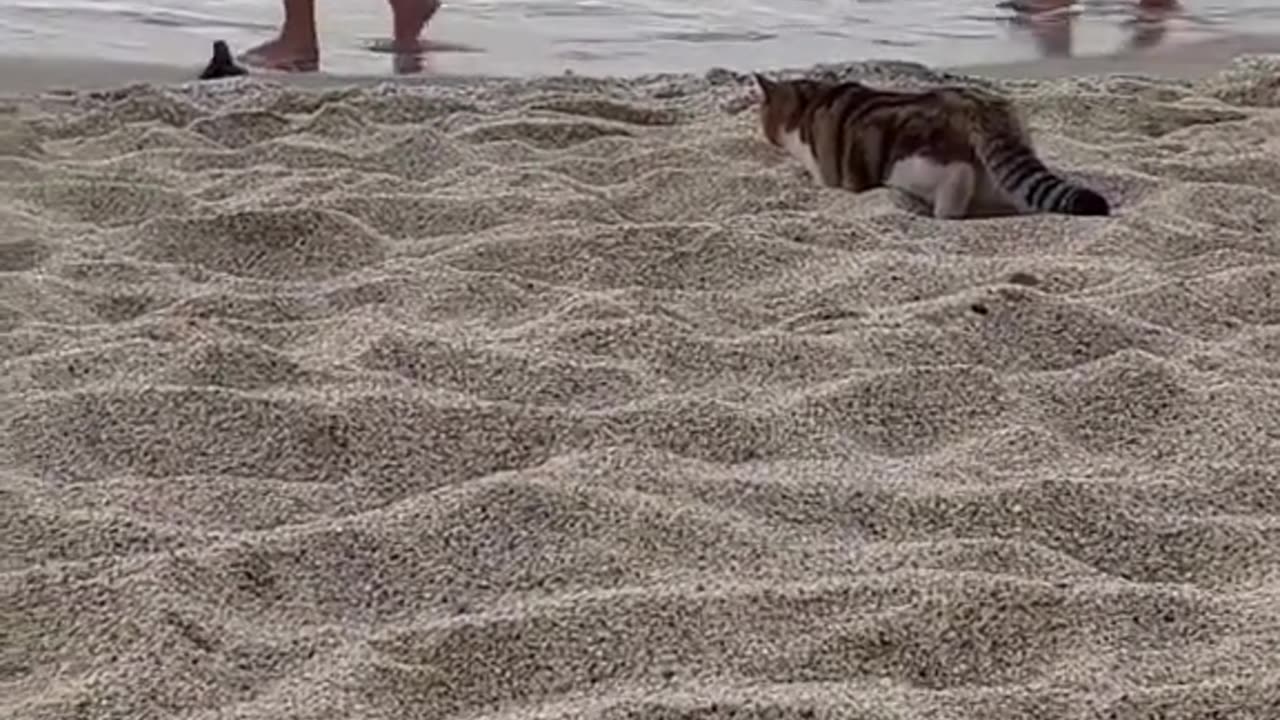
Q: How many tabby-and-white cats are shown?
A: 1